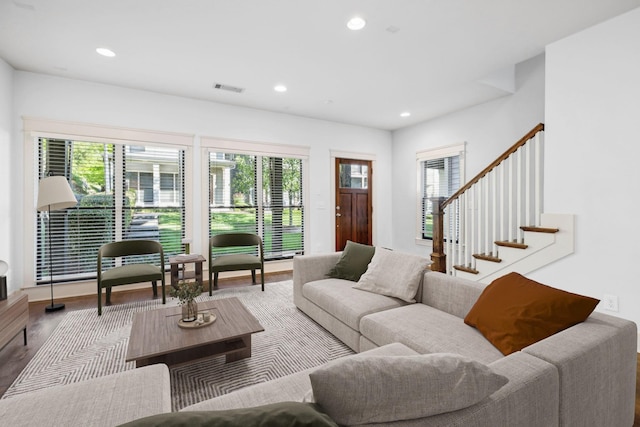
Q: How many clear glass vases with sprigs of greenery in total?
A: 1